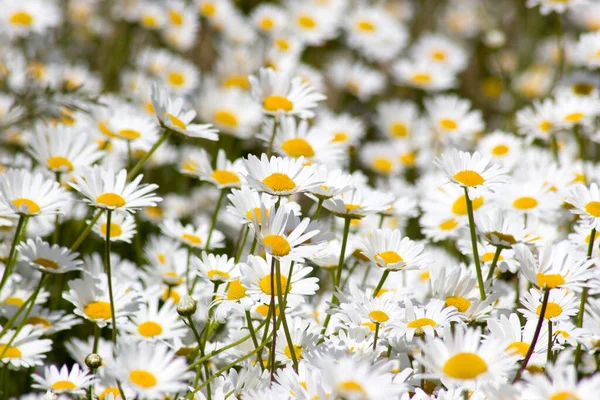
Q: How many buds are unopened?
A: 2